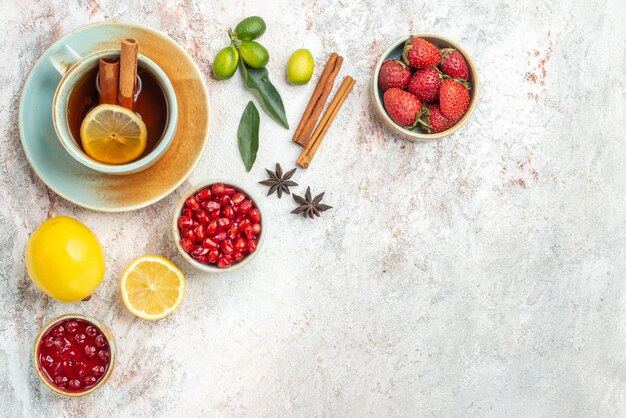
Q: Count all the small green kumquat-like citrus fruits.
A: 4